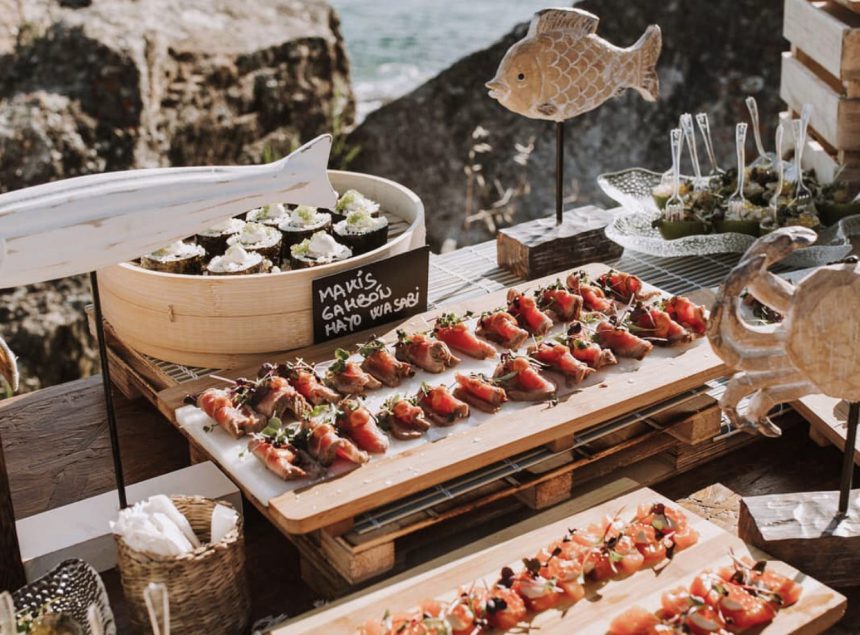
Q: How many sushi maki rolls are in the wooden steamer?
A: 9